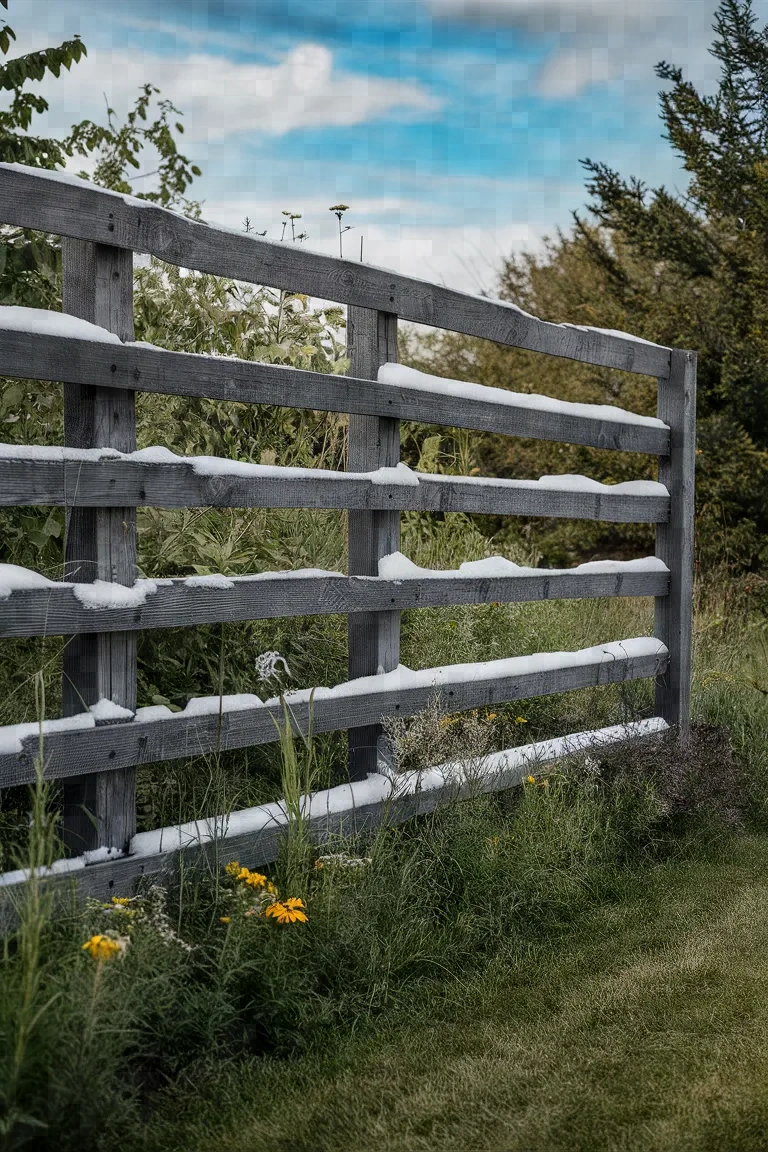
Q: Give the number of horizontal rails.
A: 6